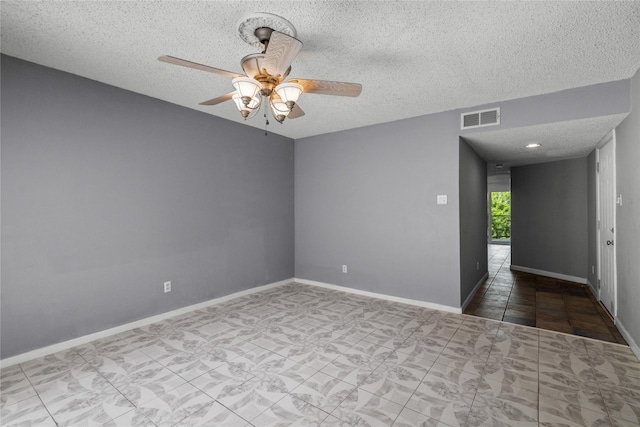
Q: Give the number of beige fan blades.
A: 5